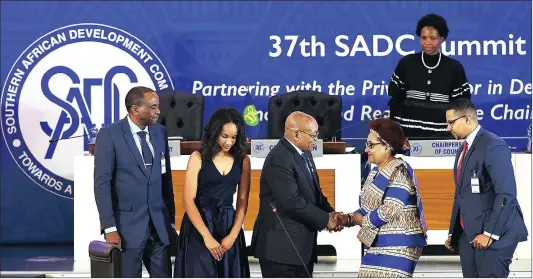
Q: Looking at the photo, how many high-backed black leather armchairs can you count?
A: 2